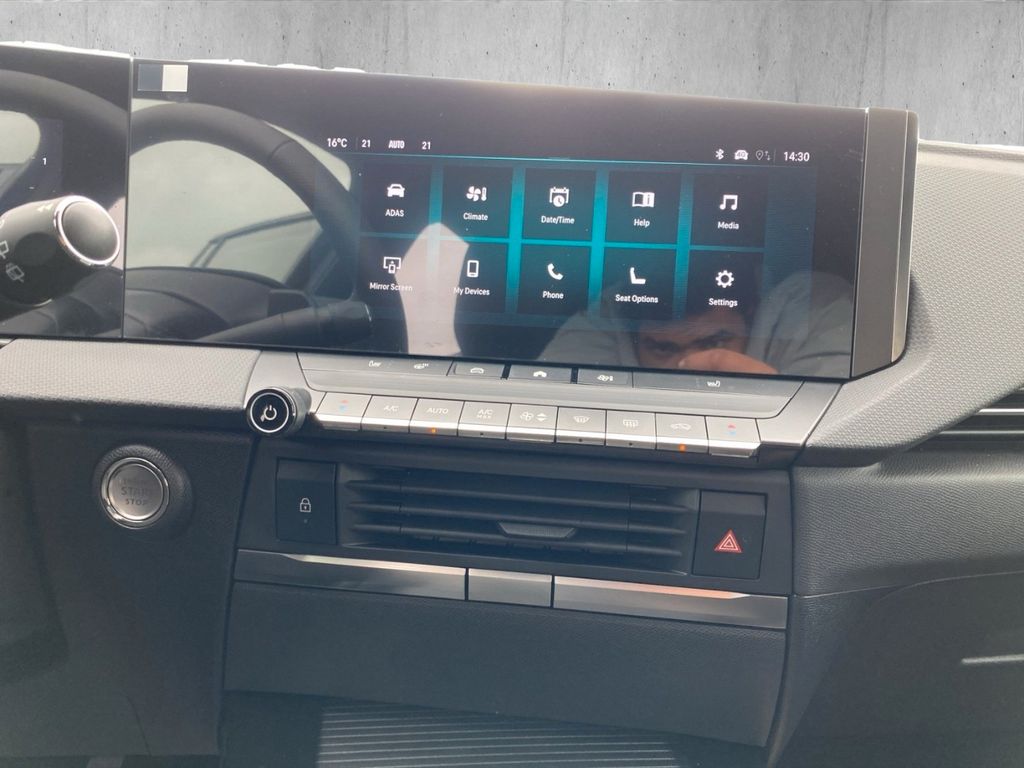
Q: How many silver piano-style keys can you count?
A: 9